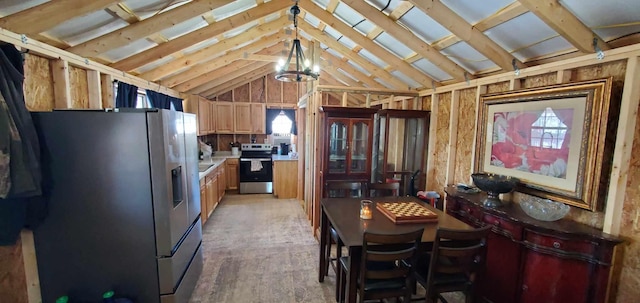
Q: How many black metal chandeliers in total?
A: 1